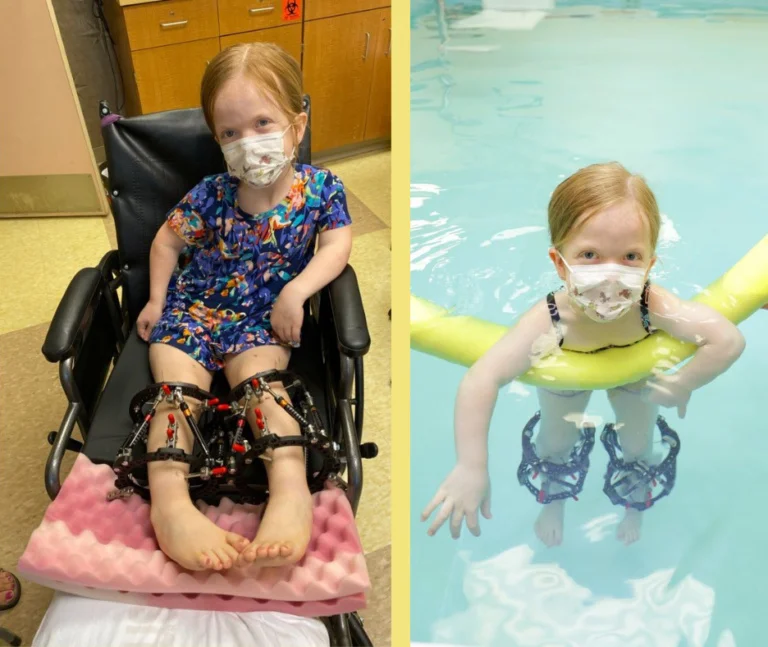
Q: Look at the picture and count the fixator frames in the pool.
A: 2